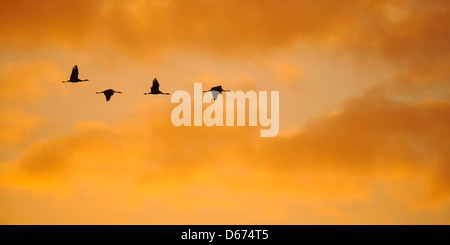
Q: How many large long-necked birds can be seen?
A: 4